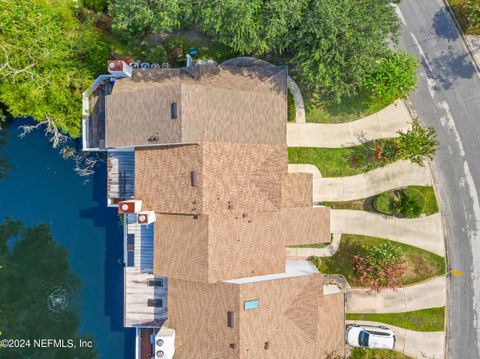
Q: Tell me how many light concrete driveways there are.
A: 5